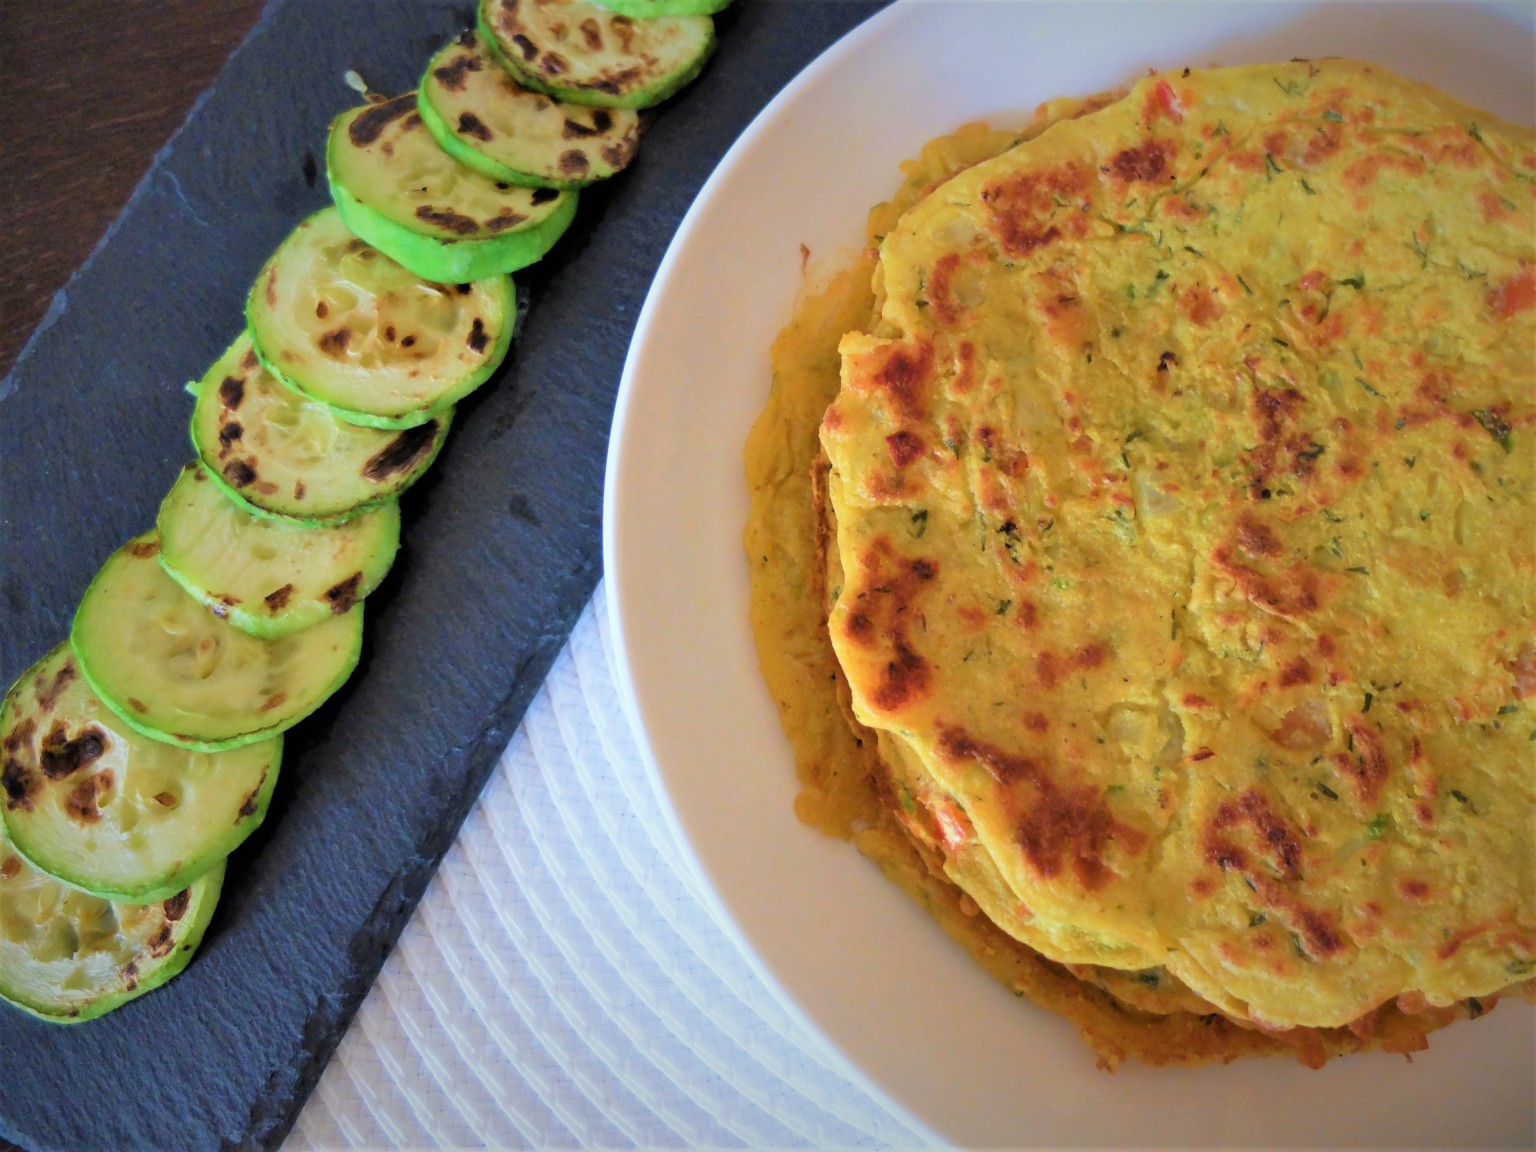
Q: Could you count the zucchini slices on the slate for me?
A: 10